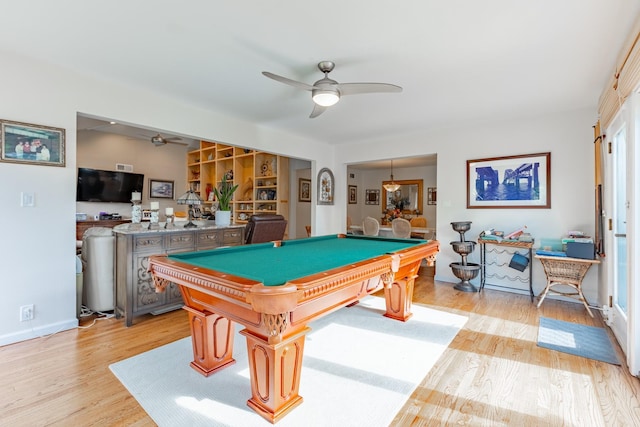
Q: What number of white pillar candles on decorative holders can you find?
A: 3